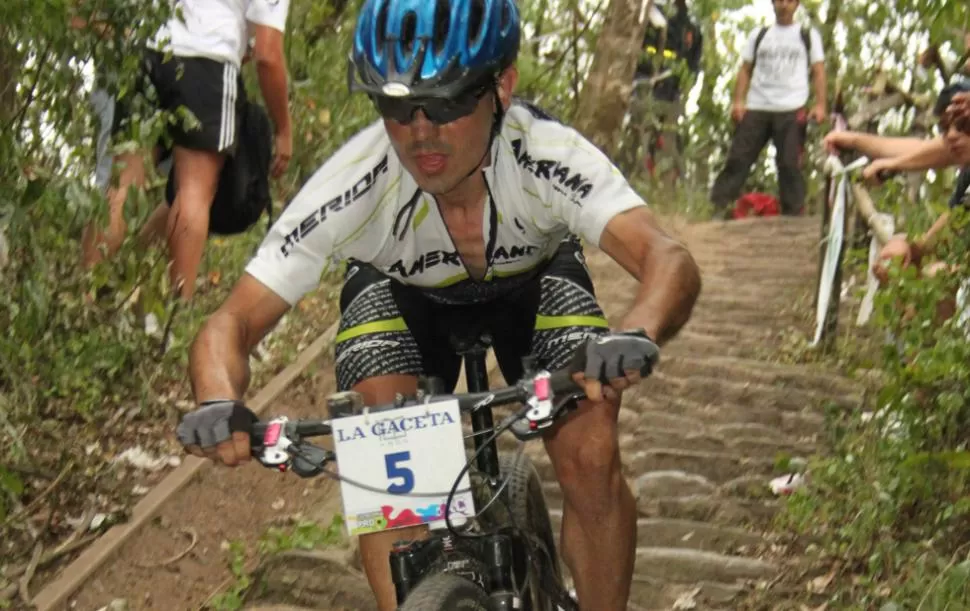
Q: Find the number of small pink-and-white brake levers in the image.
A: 2